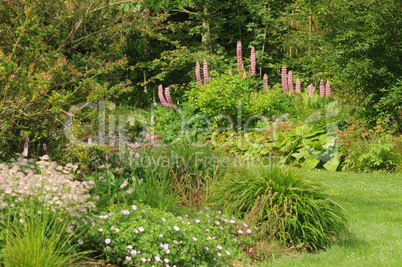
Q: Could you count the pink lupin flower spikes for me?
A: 13